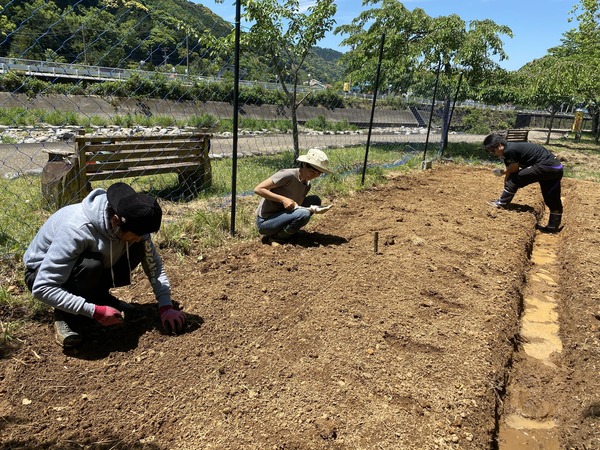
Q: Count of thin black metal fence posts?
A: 4